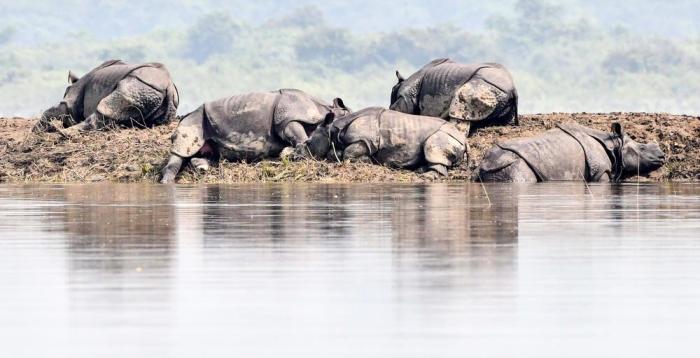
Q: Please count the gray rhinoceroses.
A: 5